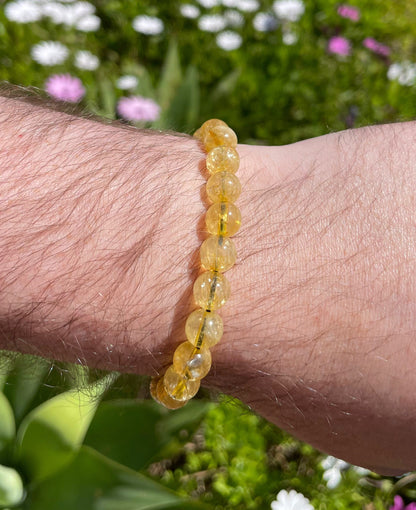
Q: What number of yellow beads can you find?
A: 13